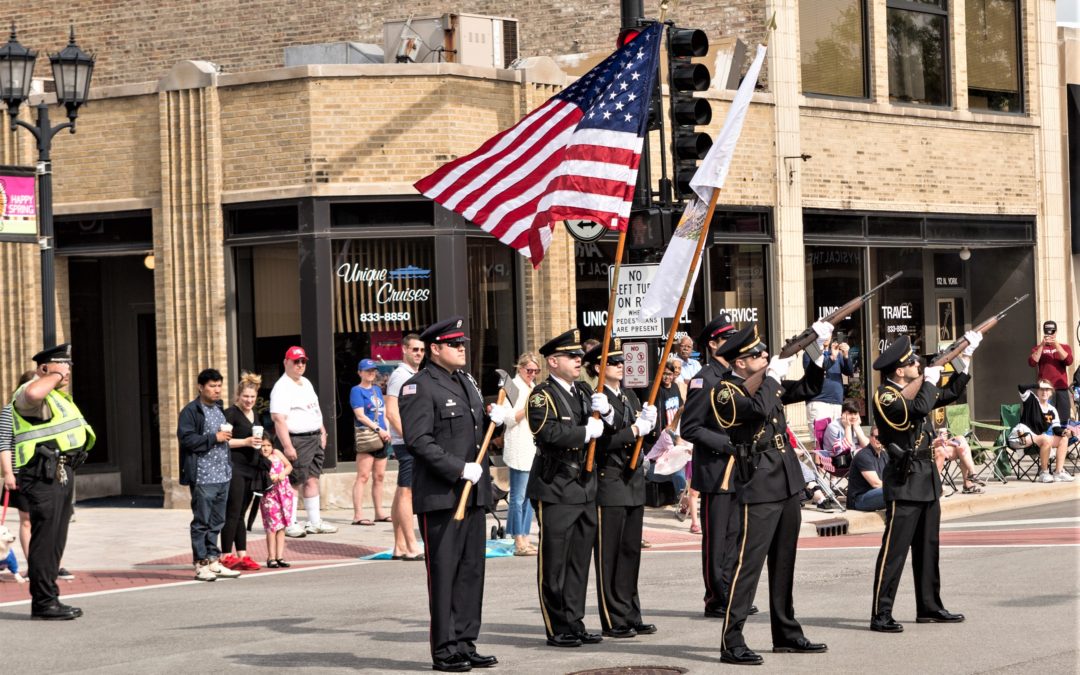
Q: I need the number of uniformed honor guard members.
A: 6